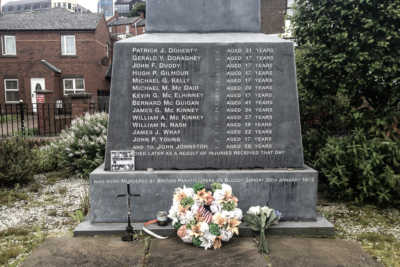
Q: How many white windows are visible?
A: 4